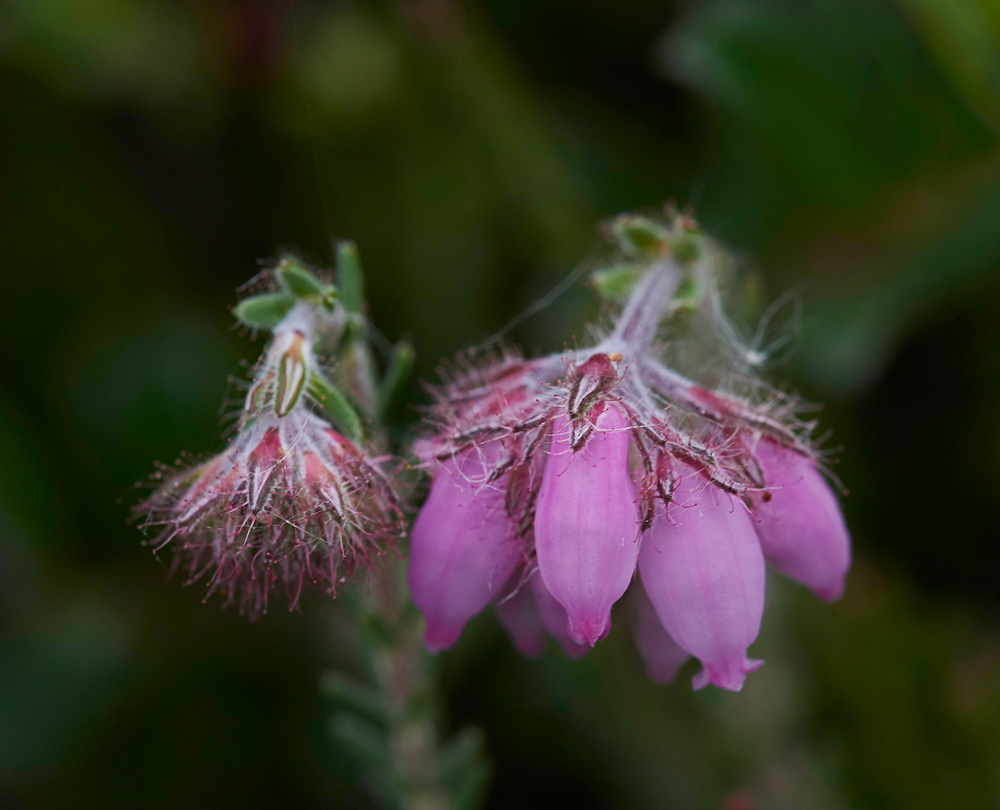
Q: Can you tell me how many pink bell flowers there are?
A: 7